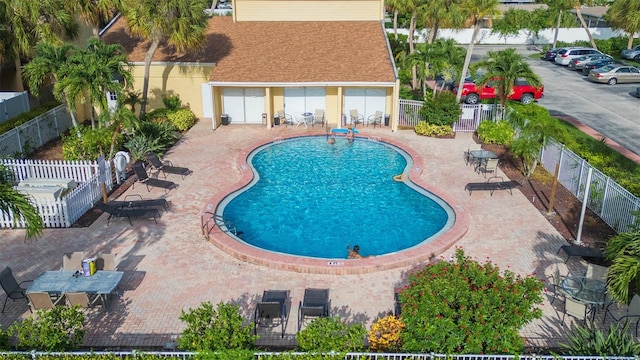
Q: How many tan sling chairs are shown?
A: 14